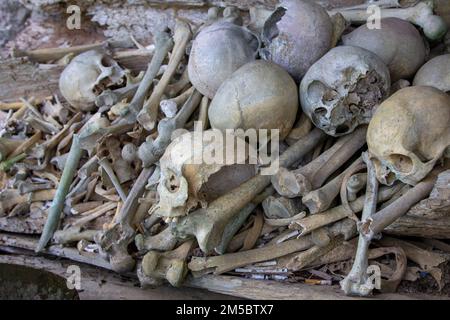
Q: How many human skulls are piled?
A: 9